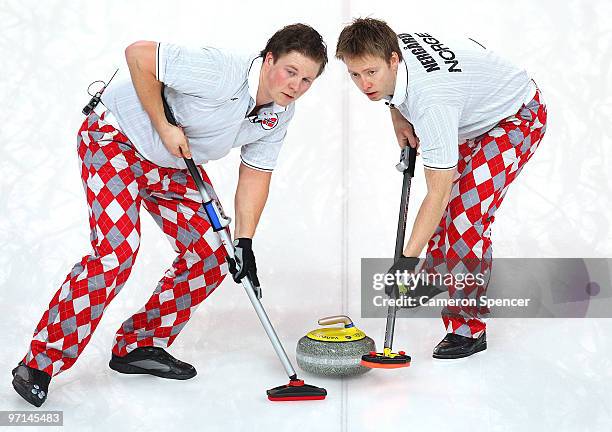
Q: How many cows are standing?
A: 0